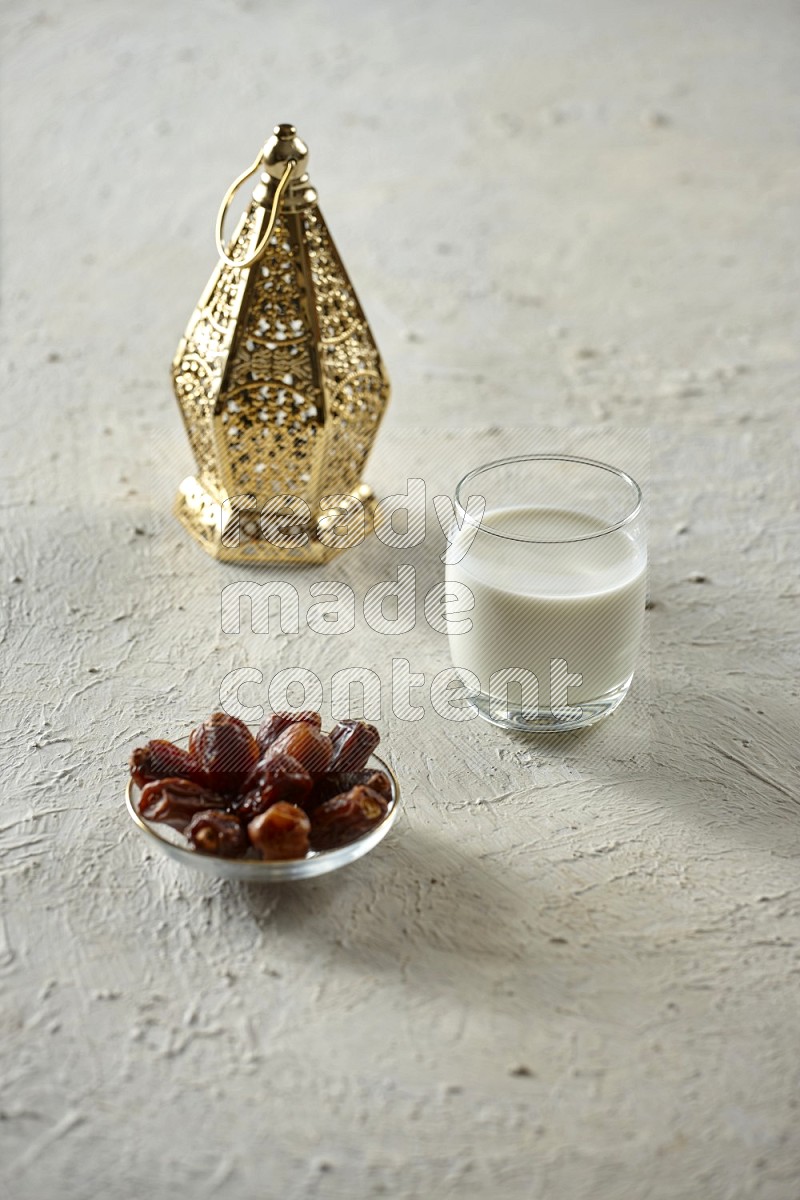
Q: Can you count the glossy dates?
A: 11